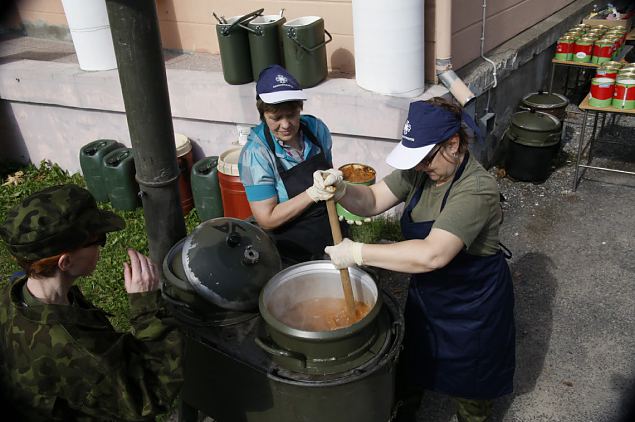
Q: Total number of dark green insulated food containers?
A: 3